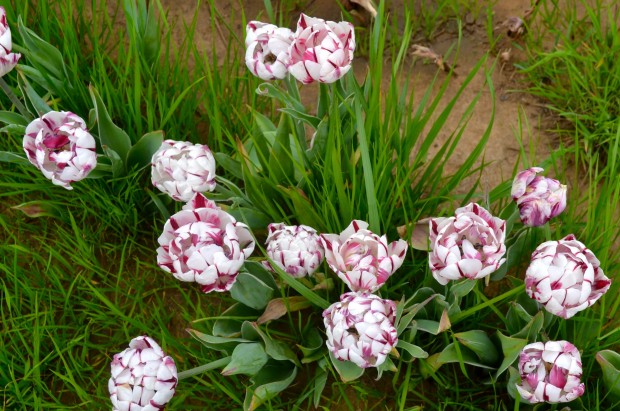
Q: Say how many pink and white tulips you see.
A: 14